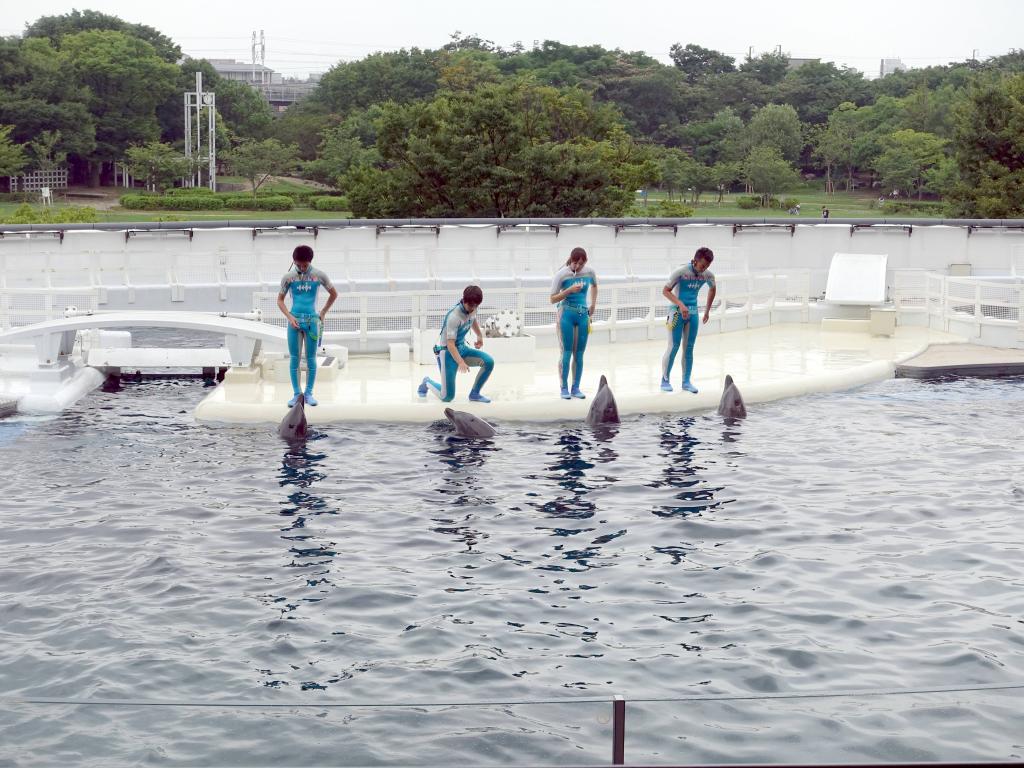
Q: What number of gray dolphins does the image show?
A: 4